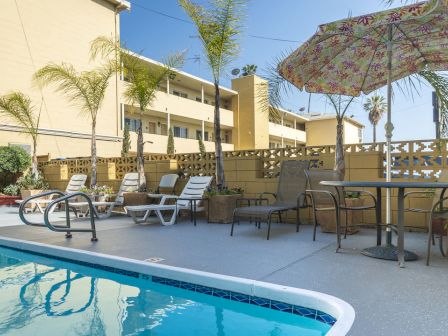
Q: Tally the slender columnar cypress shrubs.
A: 3